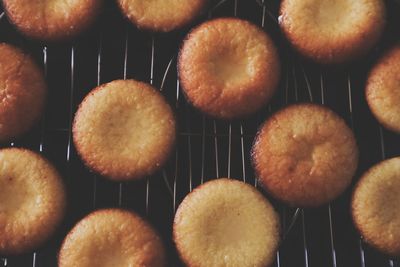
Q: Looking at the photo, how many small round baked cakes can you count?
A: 12